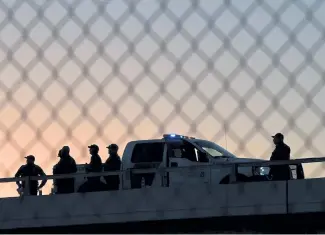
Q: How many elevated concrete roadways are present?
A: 1